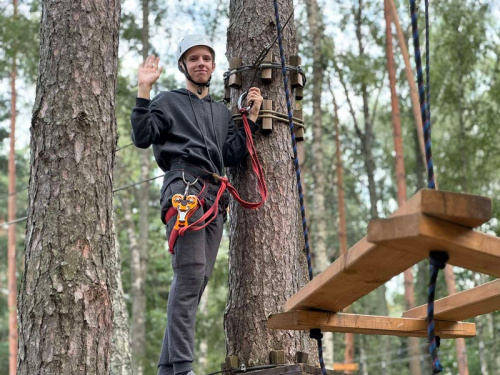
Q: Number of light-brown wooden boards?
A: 4